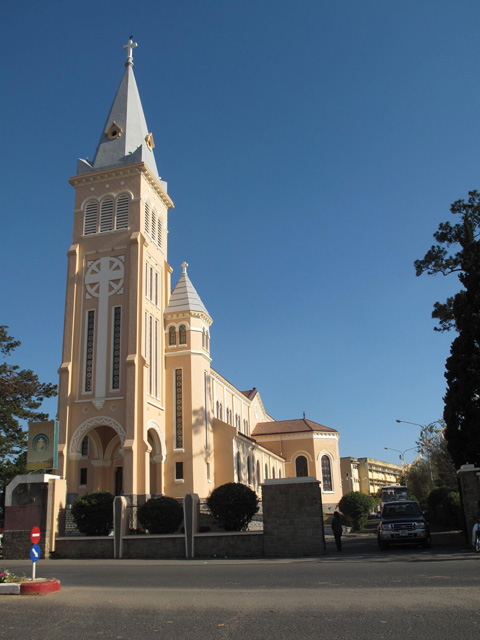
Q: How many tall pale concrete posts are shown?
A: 2